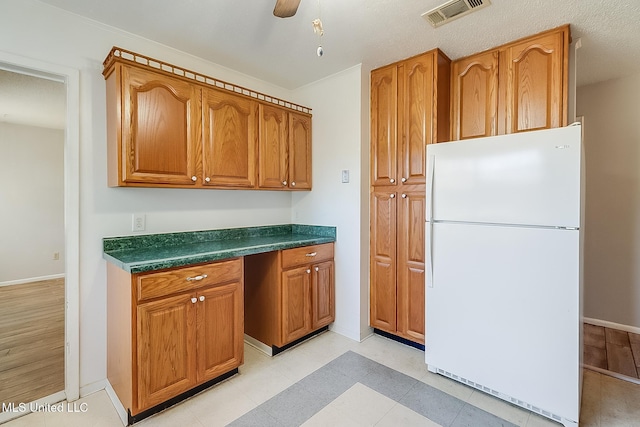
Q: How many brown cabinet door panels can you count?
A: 14